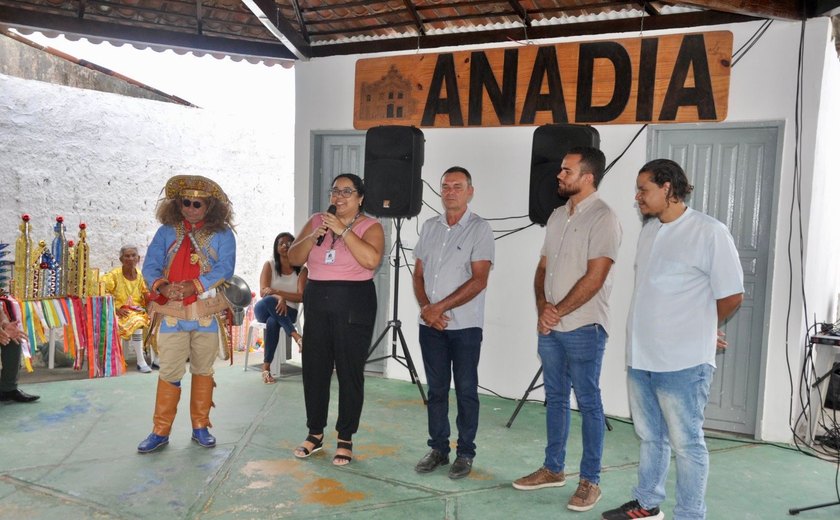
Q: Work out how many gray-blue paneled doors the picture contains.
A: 2